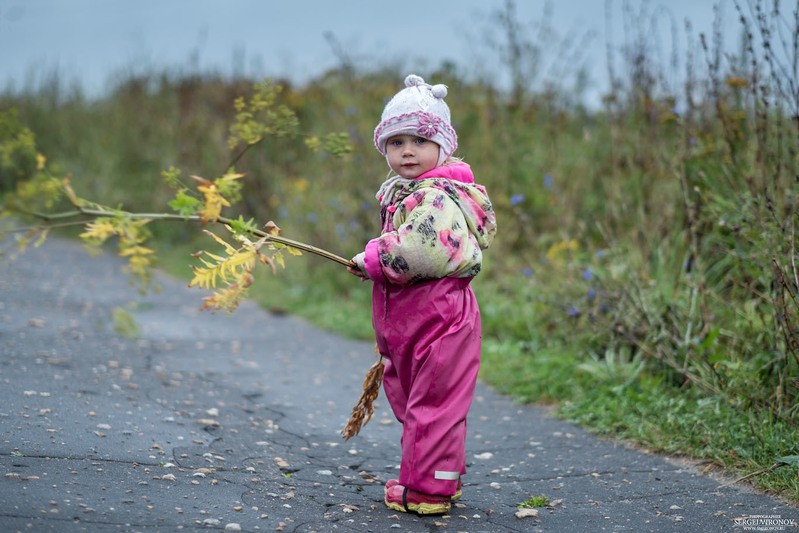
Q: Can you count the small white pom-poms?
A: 2